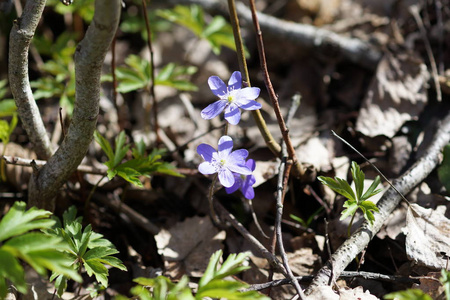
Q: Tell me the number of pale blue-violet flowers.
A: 3